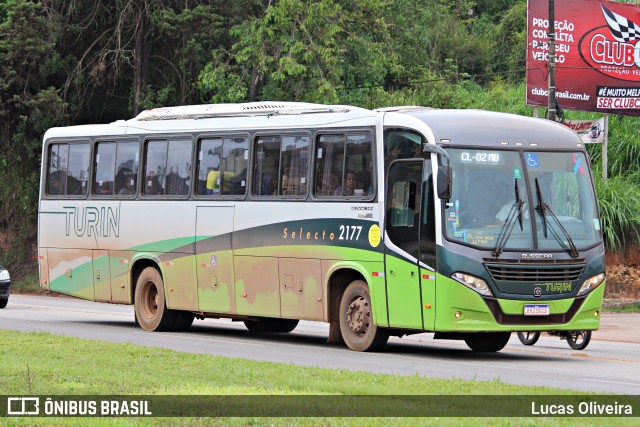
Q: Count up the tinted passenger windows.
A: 6